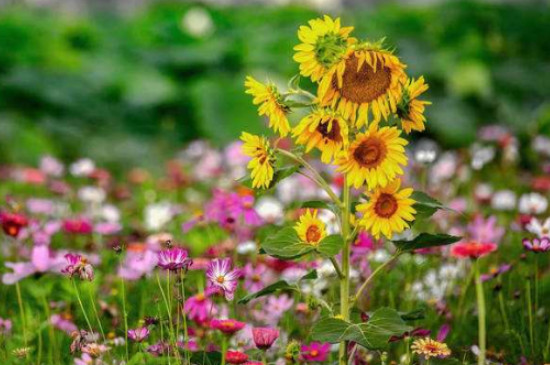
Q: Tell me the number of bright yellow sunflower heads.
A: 9